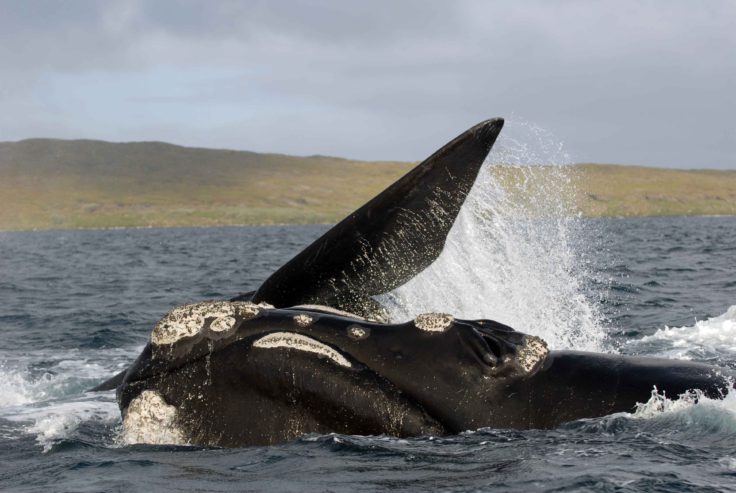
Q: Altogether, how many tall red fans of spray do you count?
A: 0